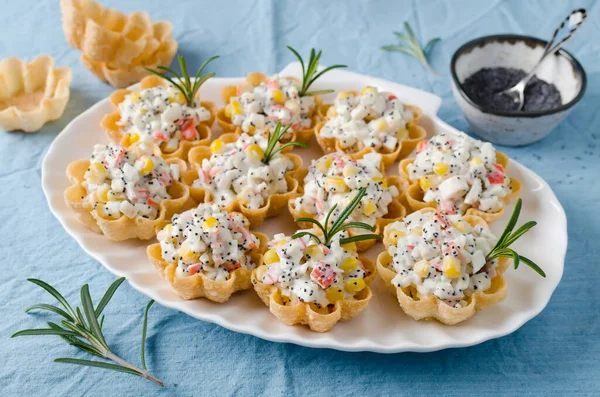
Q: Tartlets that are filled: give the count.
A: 10